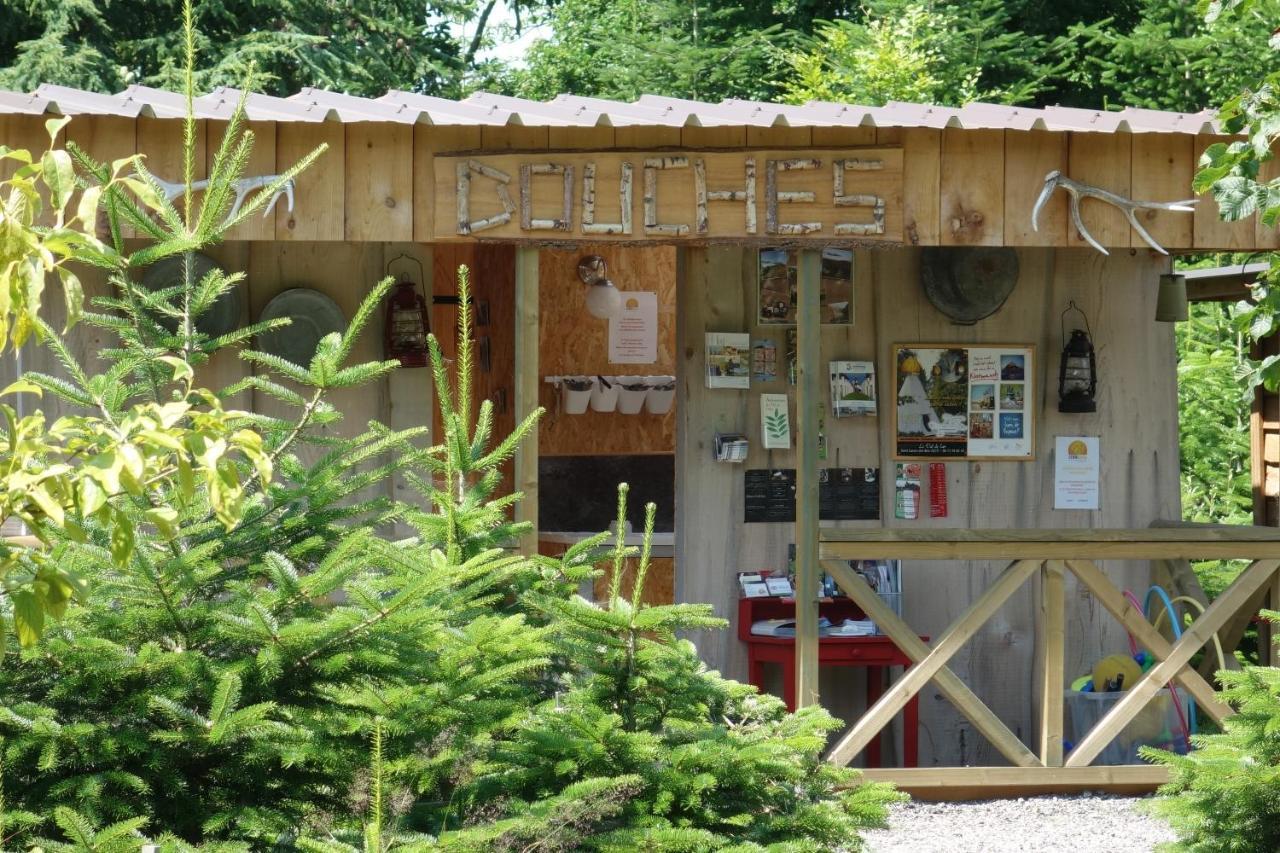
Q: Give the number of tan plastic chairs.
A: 0